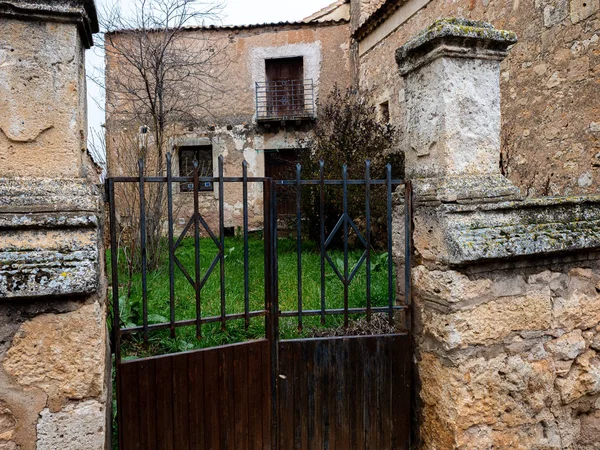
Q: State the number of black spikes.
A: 10